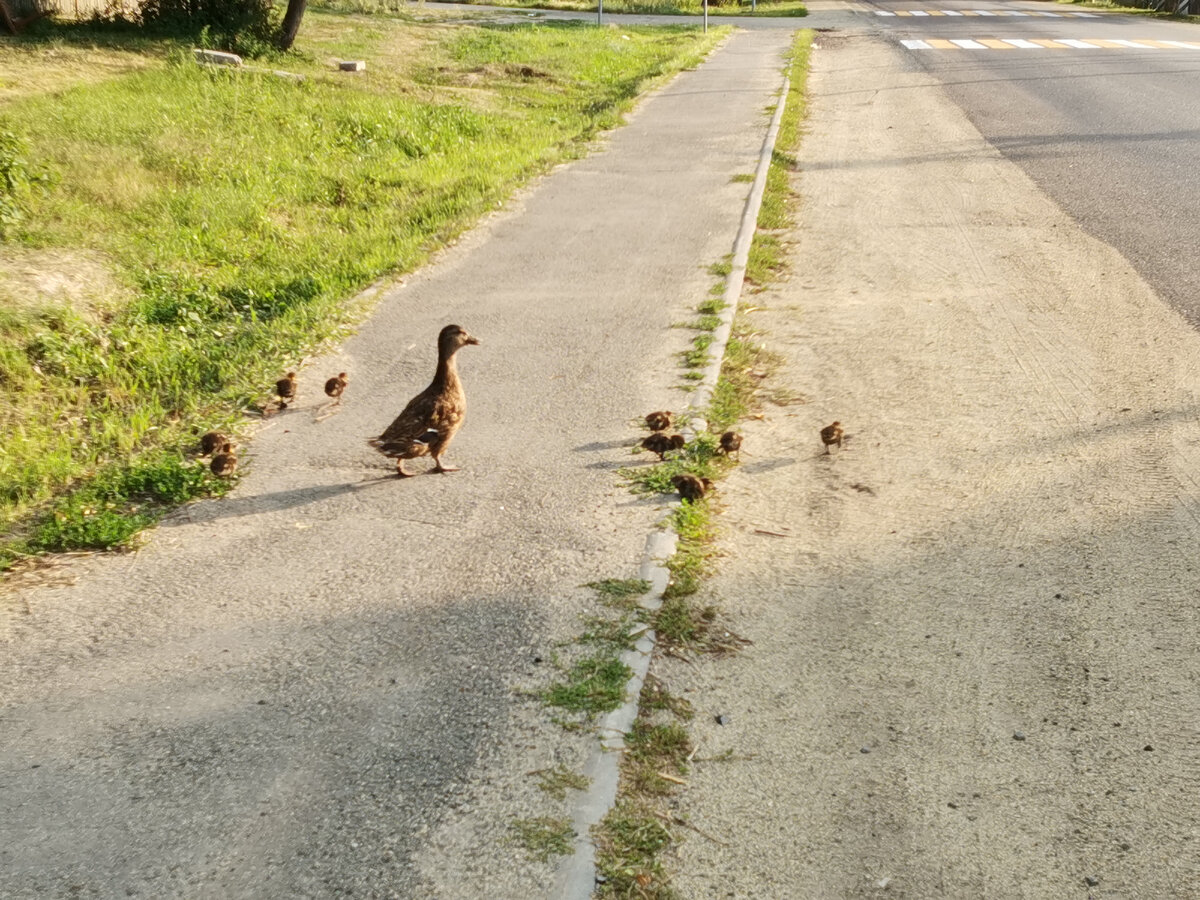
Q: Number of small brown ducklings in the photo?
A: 9